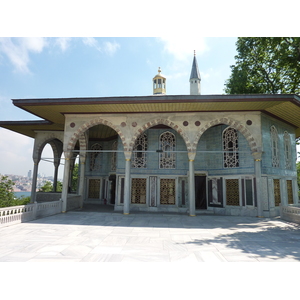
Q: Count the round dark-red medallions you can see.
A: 6